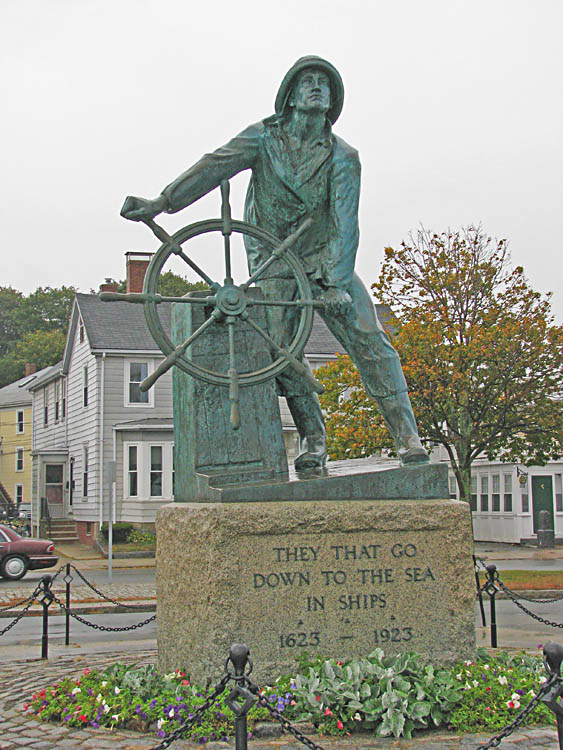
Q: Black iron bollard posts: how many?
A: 6